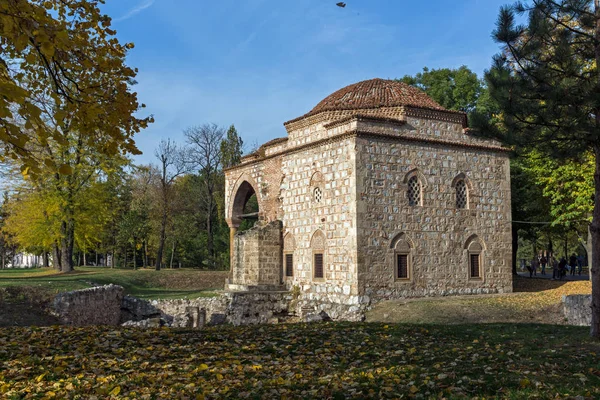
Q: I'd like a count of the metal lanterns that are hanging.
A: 0